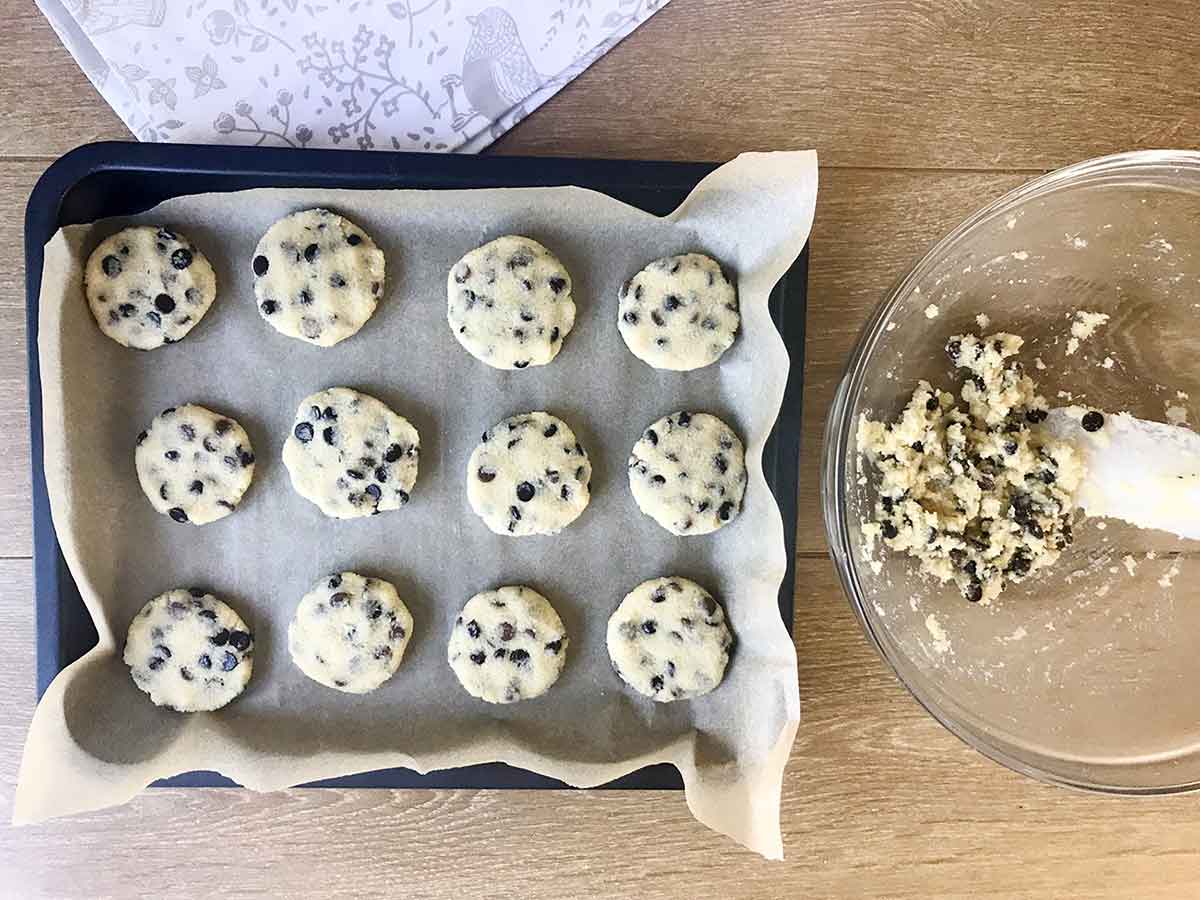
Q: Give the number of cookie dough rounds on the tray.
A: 12